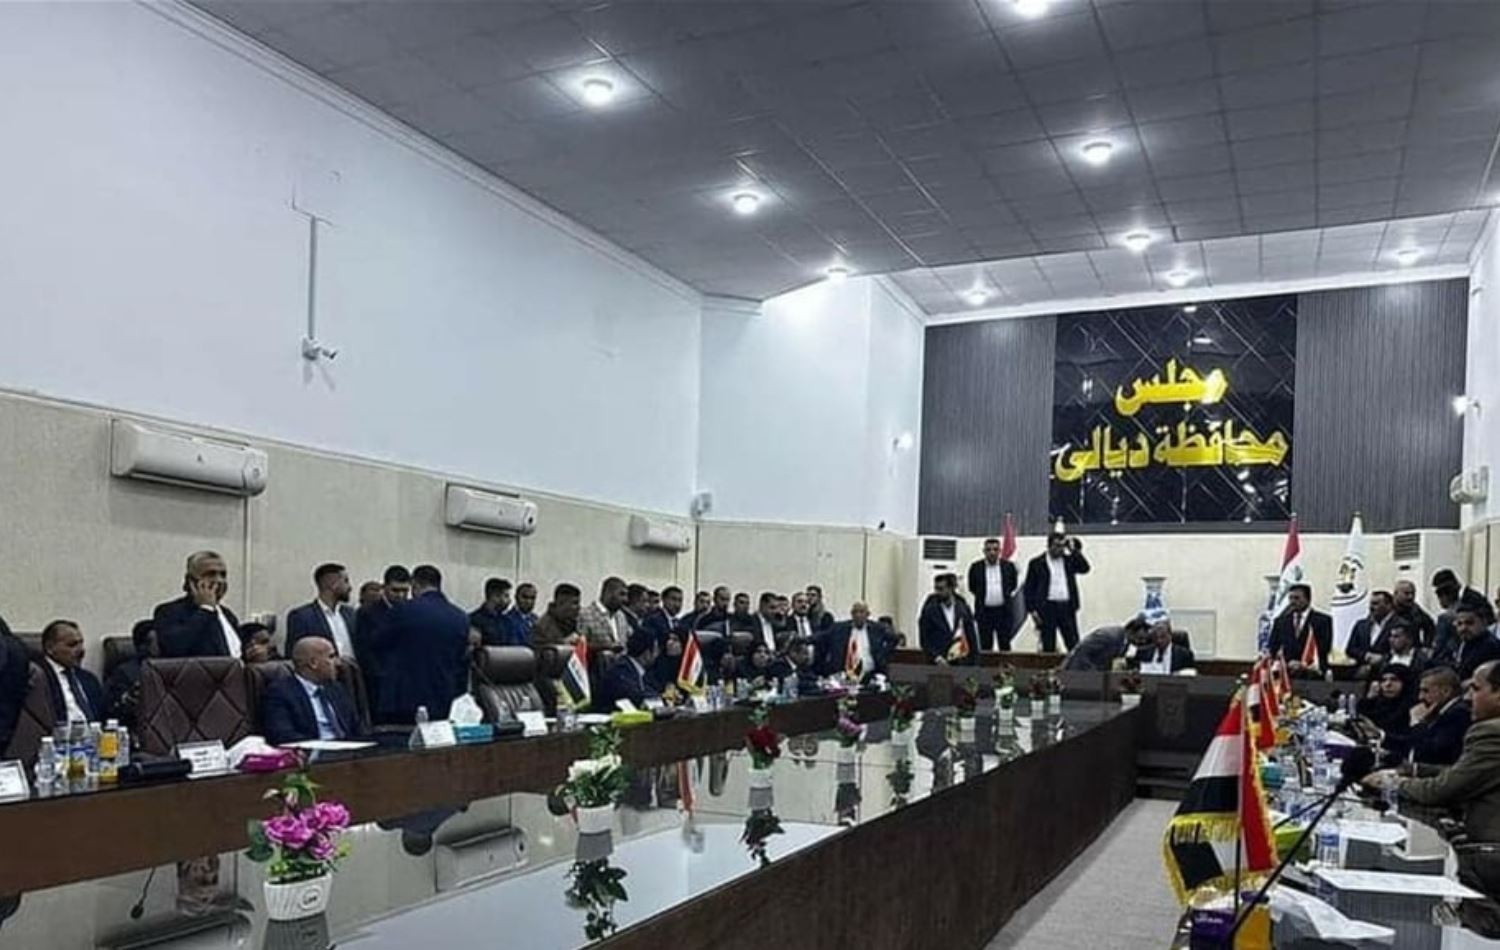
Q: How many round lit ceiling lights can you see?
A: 9